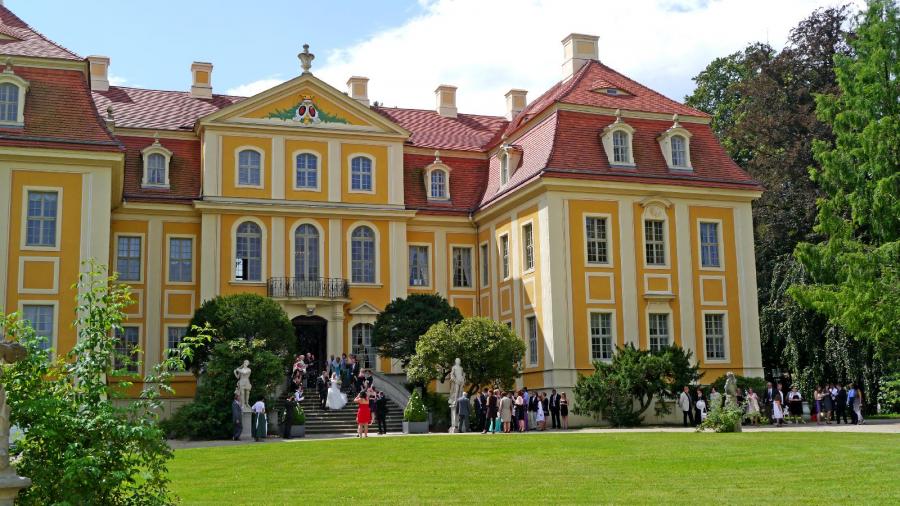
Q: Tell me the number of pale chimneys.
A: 6